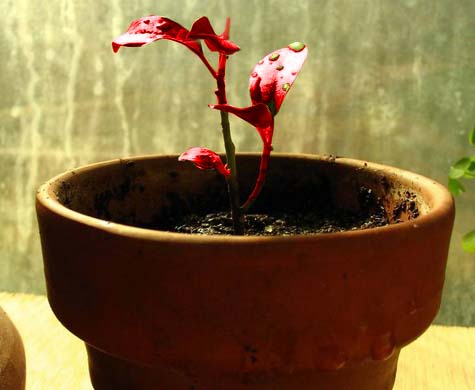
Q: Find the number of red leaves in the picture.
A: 5